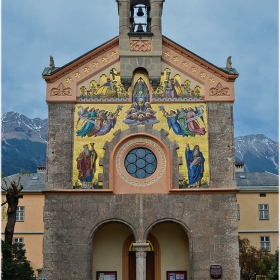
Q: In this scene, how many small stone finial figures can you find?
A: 2